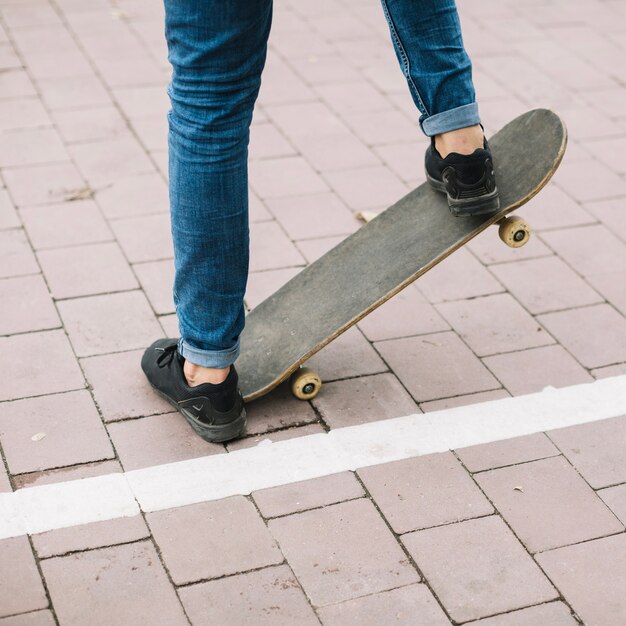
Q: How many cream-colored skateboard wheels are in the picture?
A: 2